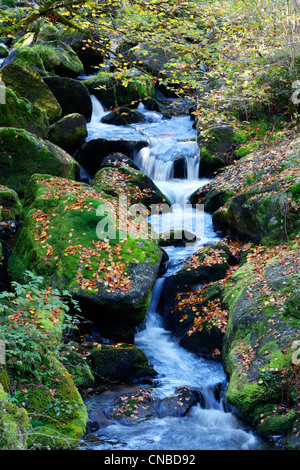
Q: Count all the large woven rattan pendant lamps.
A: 0